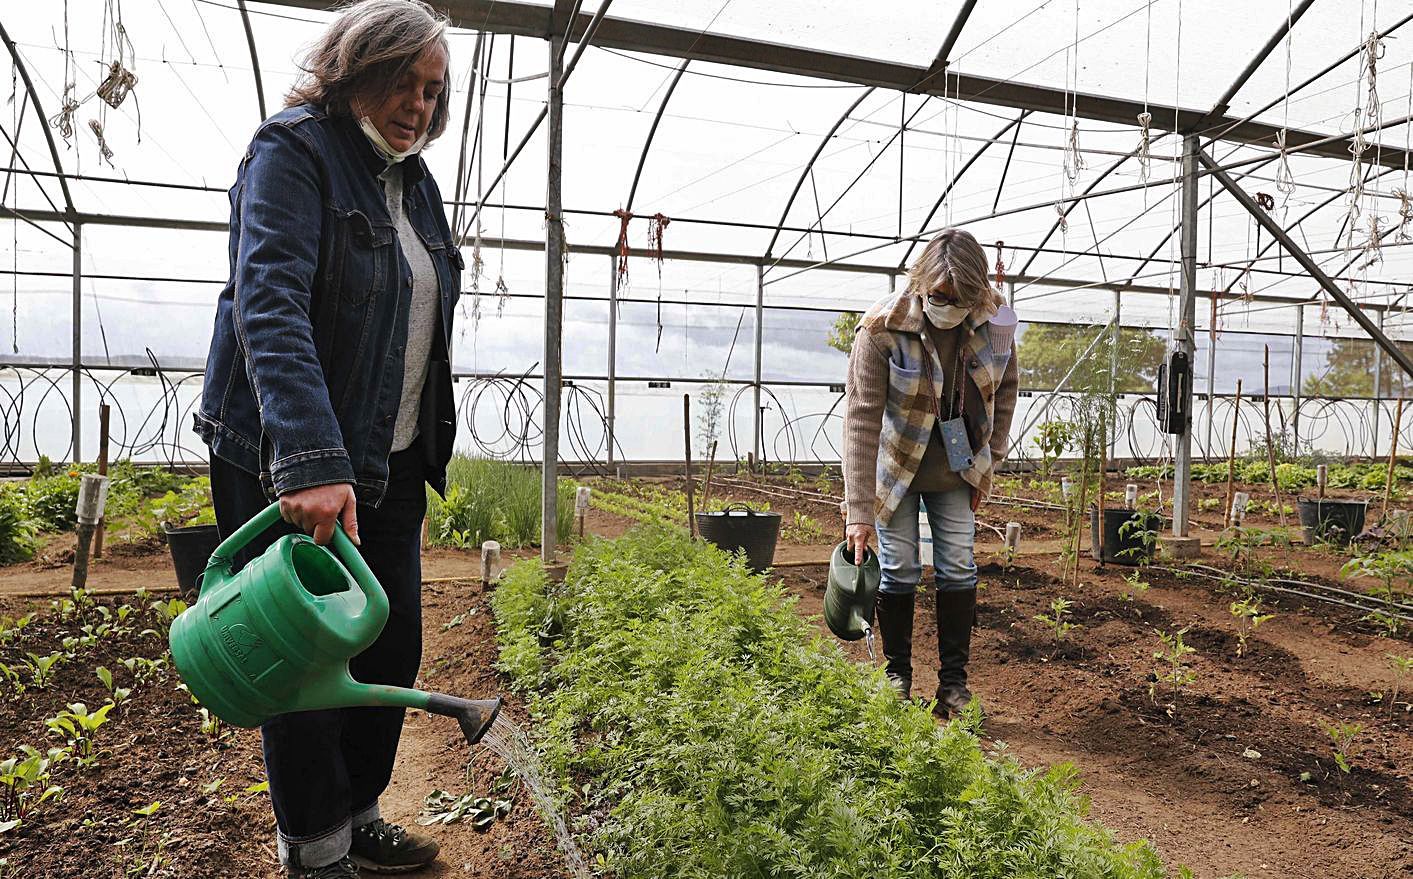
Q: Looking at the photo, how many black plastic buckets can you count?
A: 4